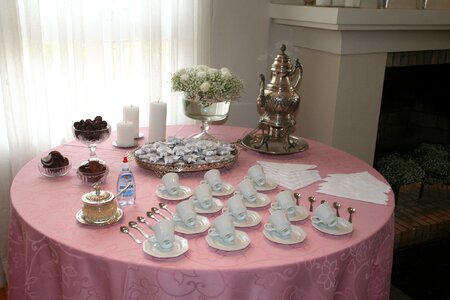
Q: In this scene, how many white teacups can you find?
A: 12